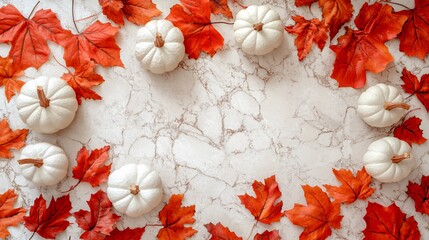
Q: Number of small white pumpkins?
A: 7